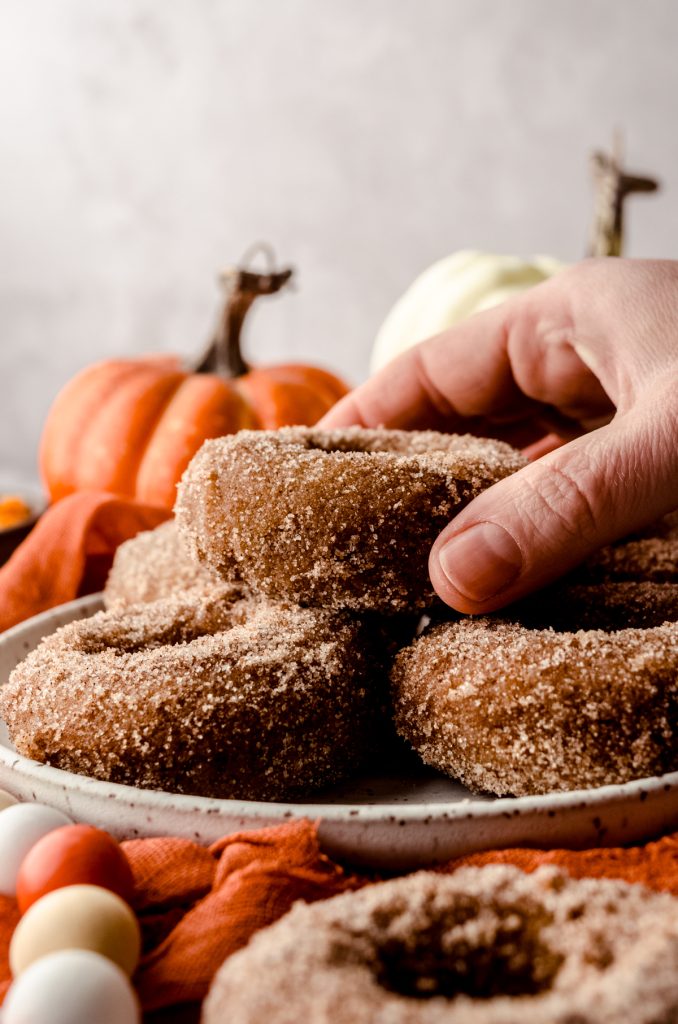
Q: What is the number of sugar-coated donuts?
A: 6